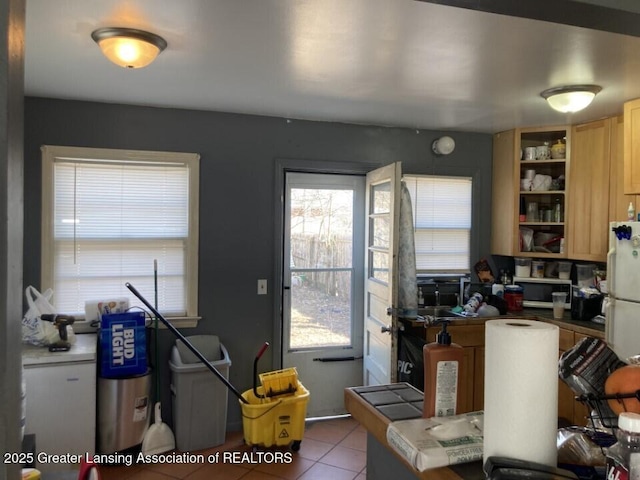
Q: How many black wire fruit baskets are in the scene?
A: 1